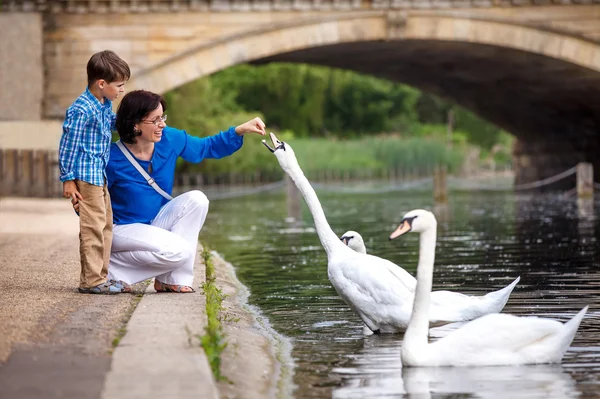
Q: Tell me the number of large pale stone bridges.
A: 1